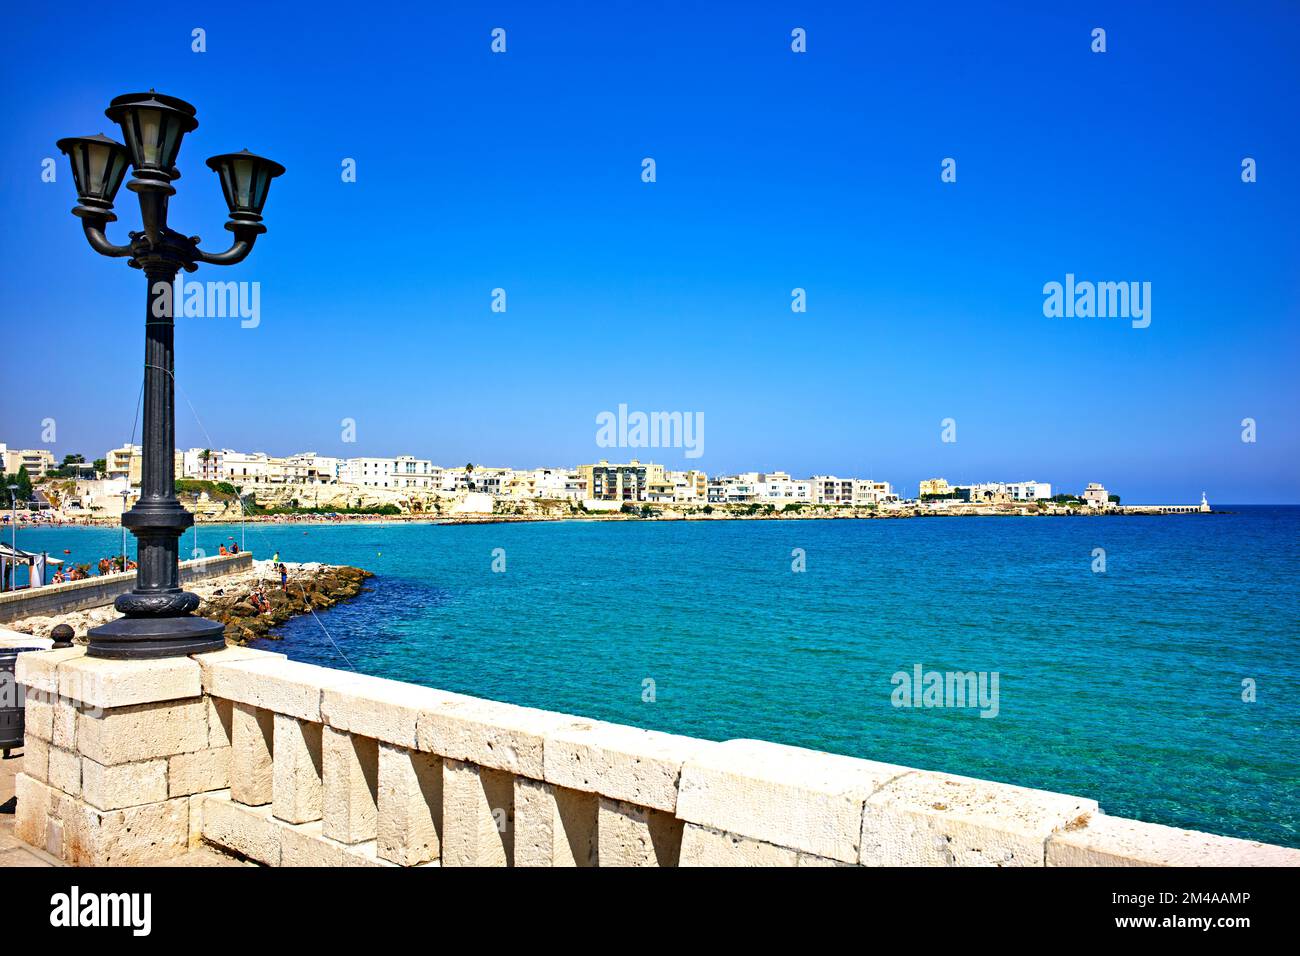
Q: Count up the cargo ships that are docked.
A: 0